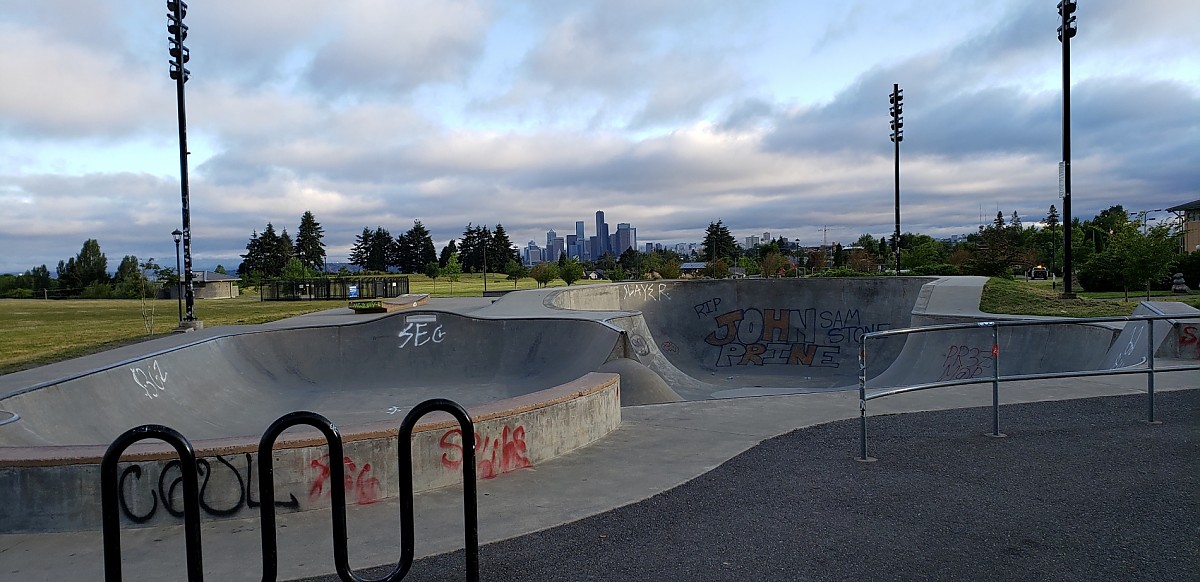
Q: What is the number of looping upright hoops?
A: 3